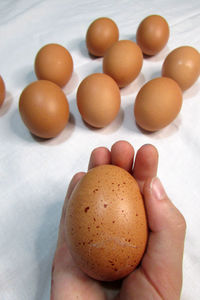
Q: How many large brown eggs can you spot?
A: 1